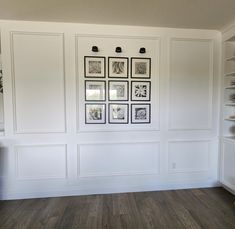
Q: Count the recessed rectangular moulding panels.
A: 6